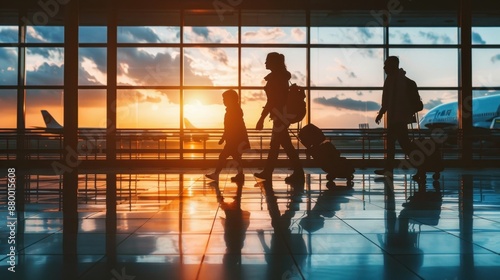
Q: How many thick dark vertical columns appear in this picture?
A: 3